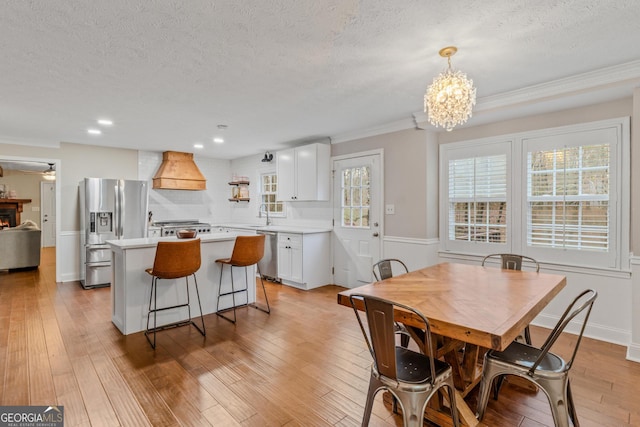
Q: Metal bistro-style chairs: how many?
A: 4